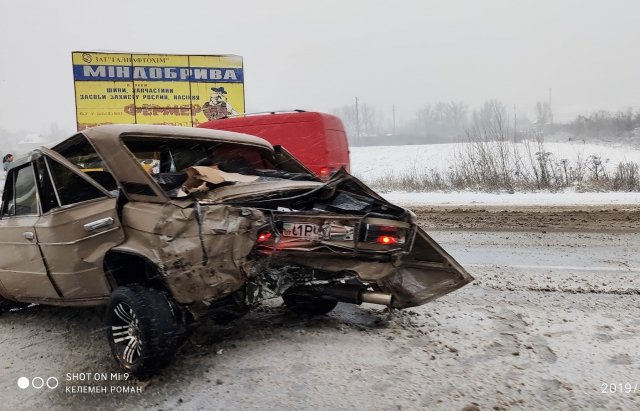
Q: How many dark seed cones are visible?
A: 0